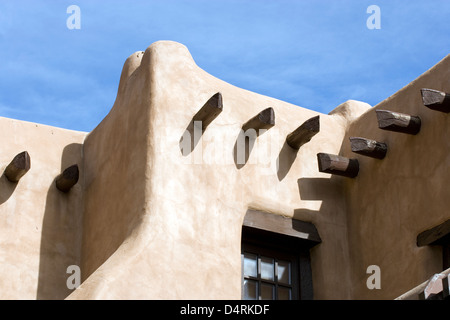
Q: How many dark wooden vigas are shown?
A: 9